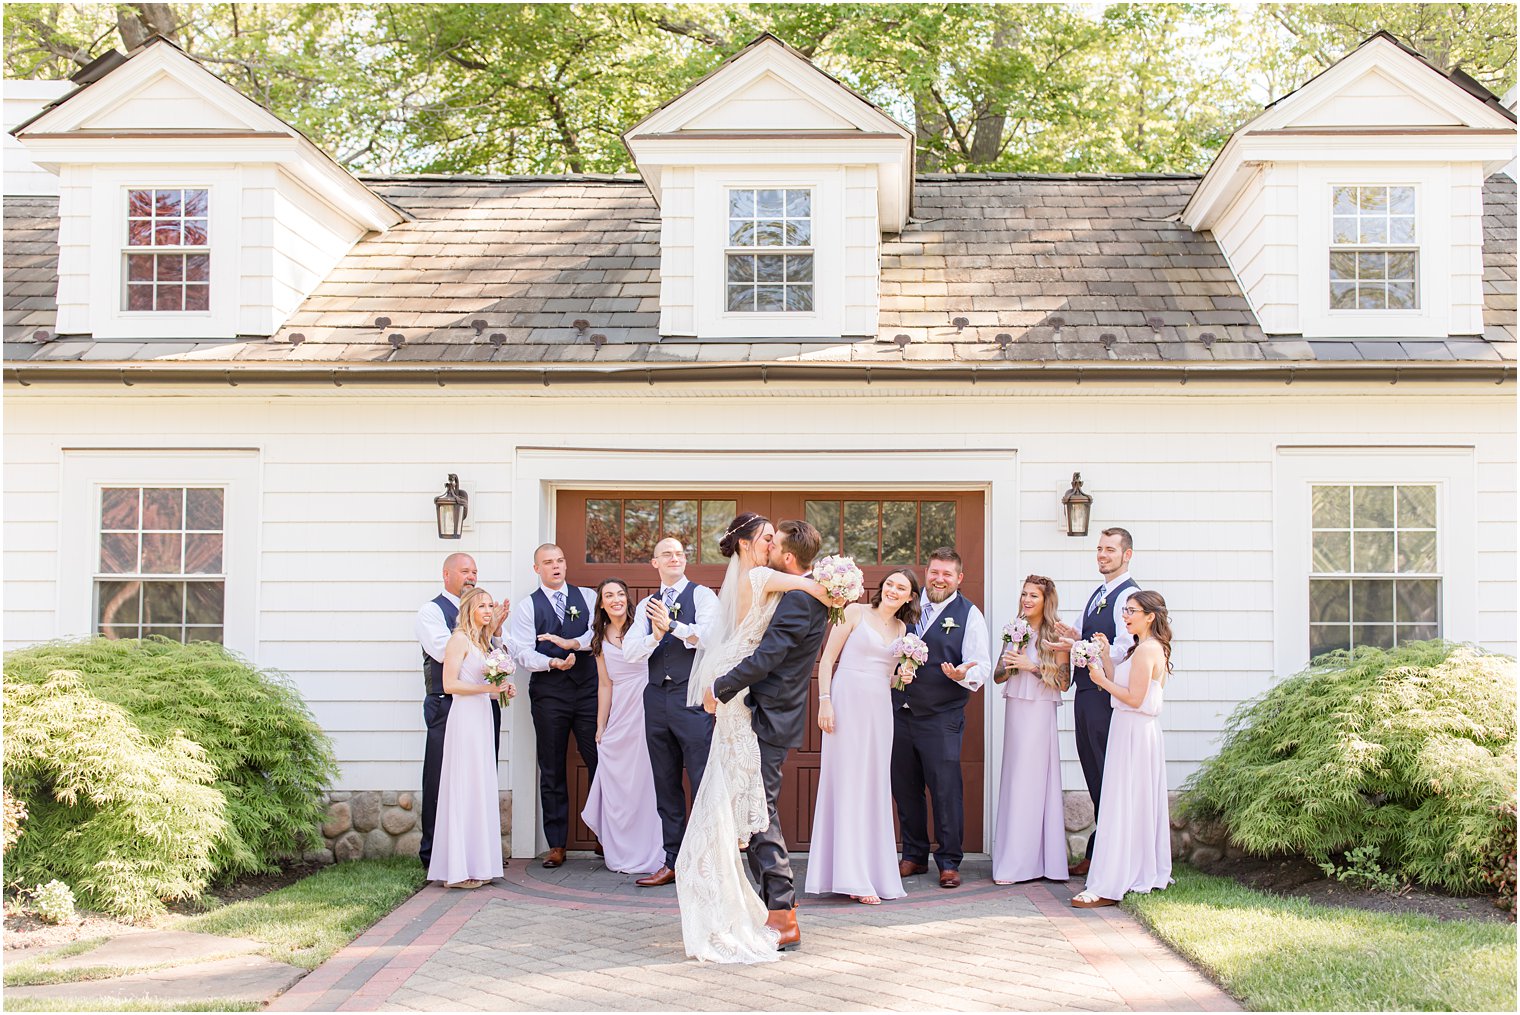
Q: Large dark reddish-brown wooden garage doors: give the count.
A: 1